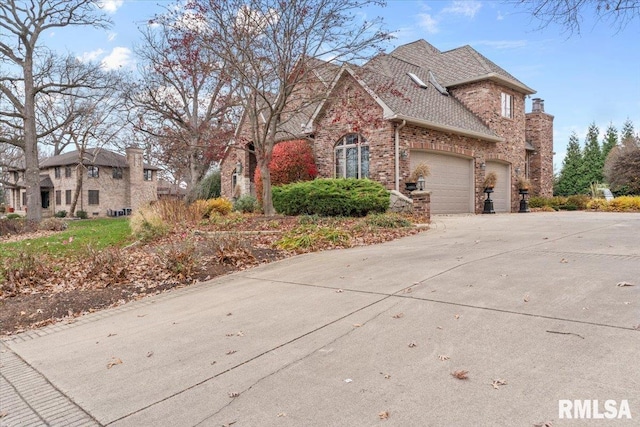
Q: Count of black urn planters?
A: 3